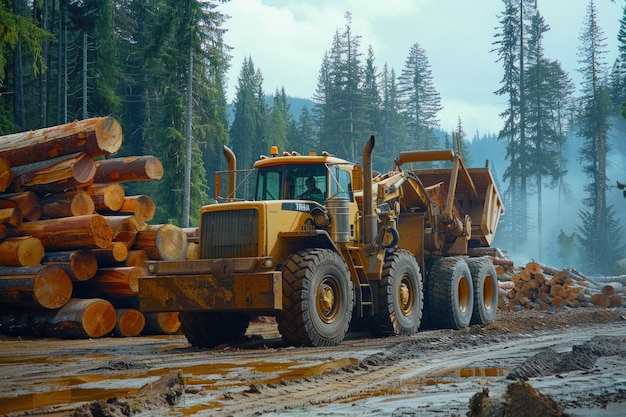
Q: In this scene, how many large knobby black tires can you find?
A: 5